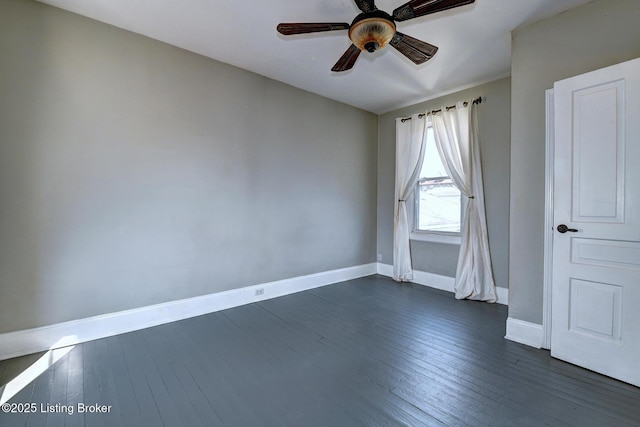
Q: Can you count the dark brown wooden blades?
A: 5